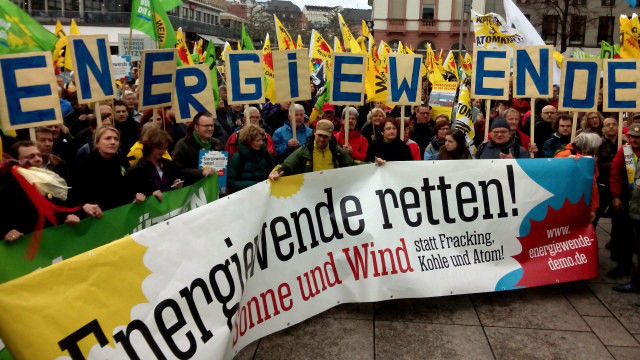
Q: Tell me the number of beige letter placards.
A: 12